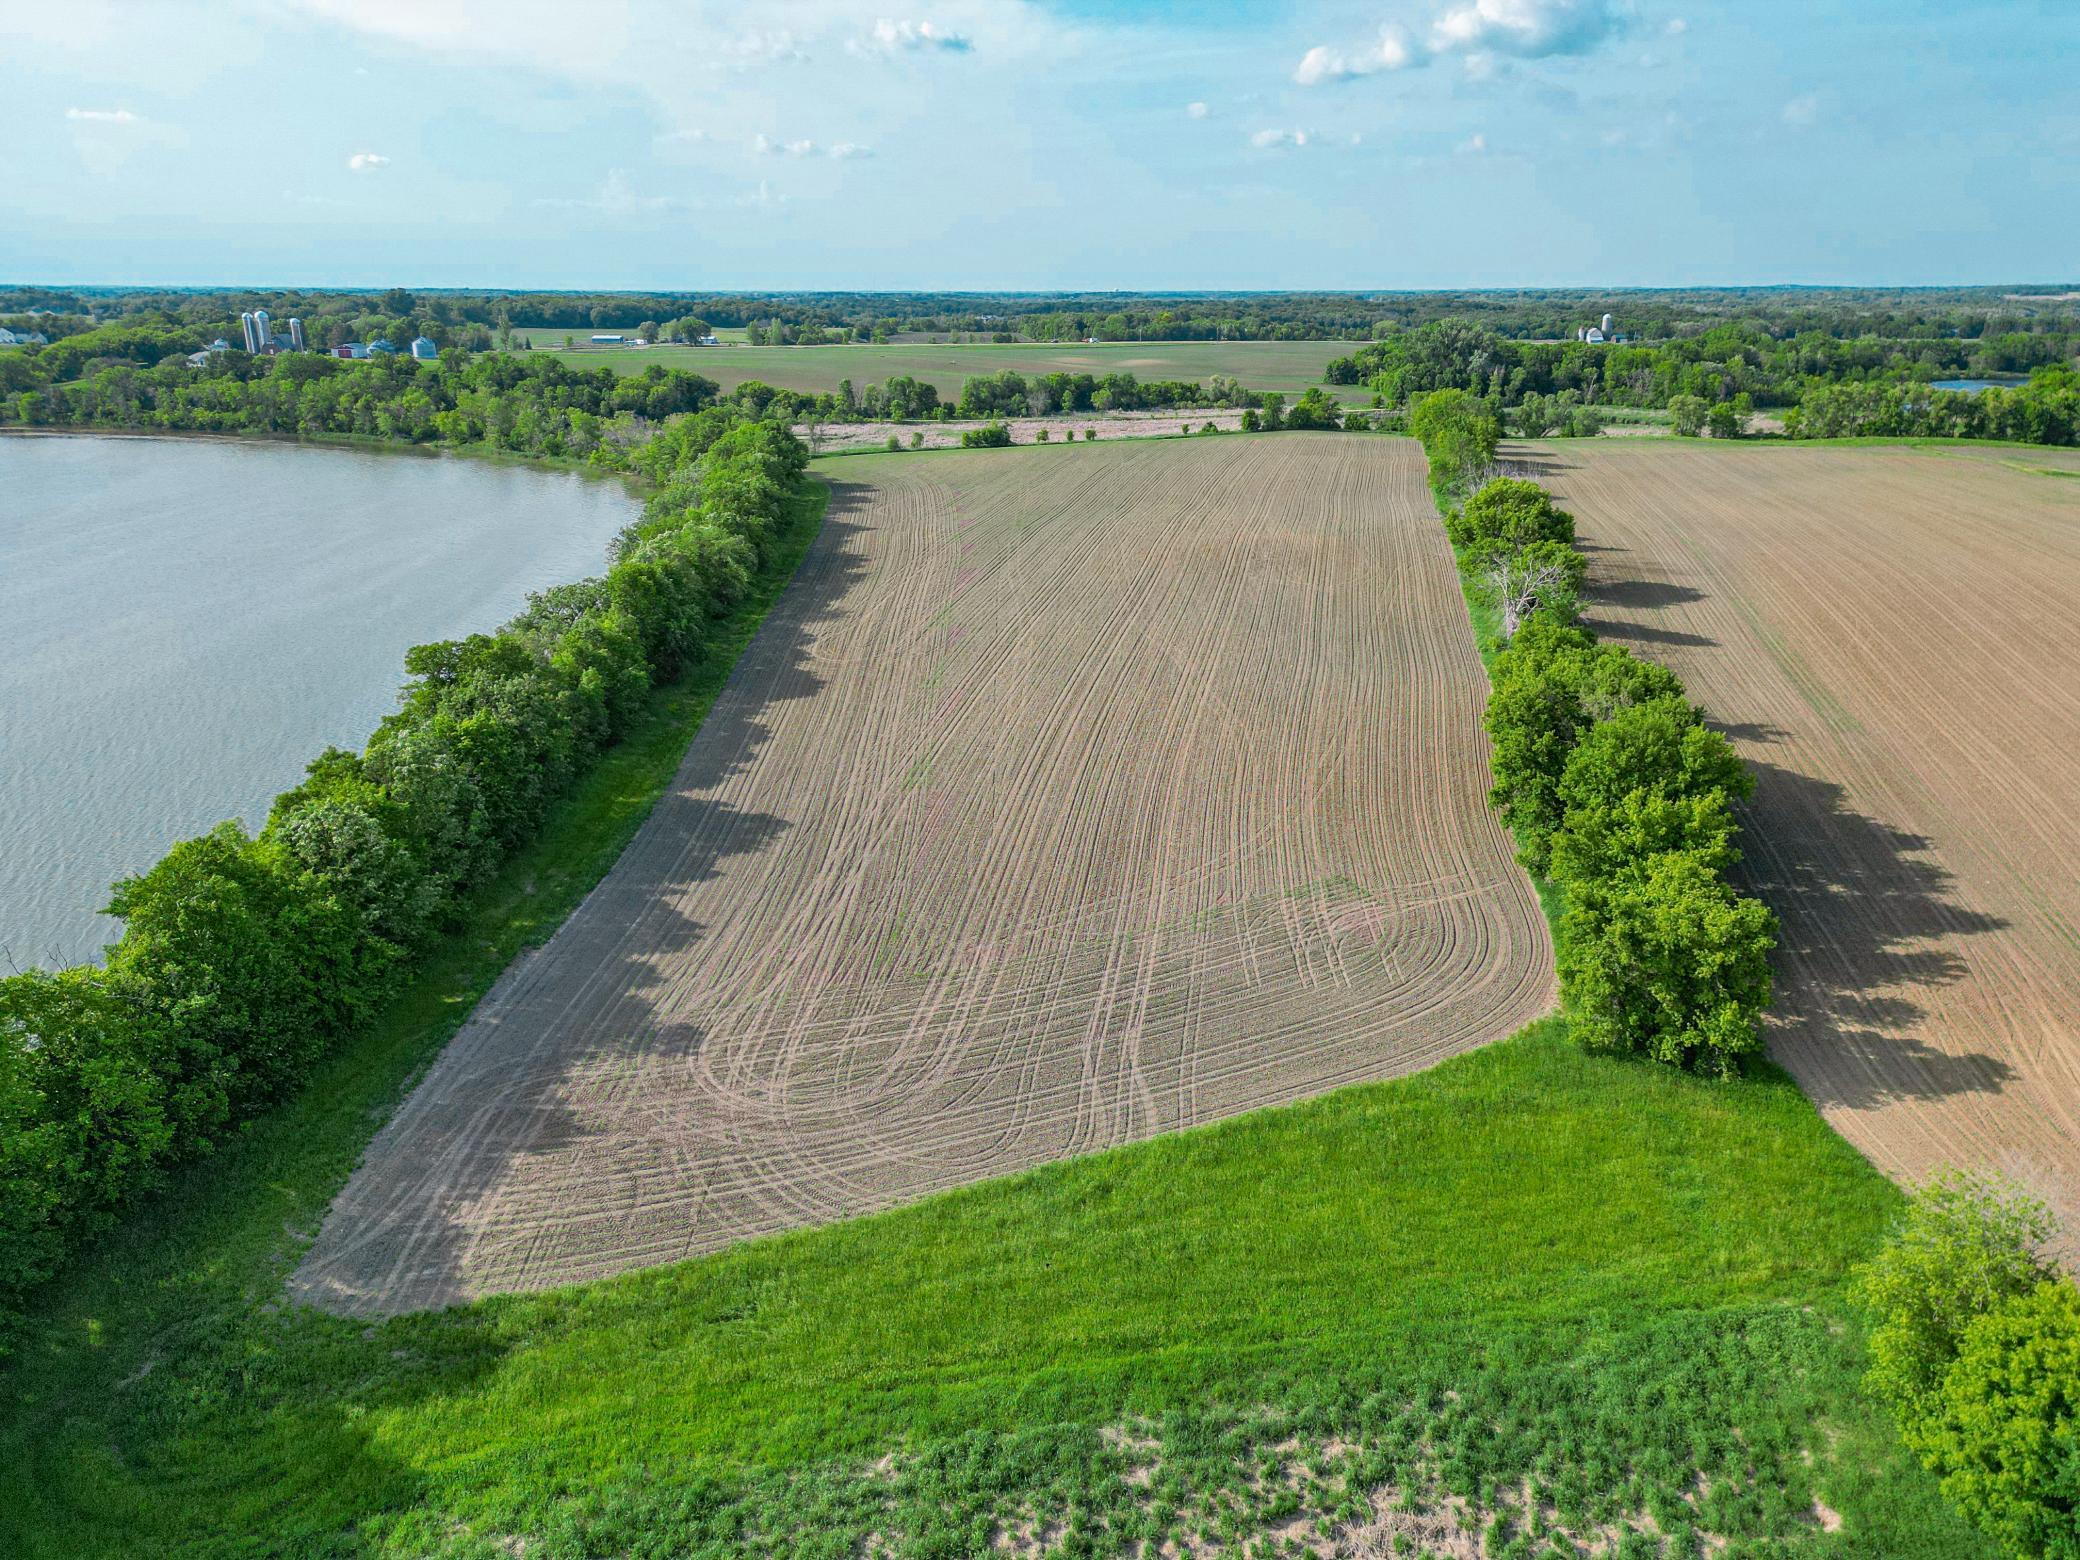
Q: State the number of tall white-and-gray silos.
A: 4